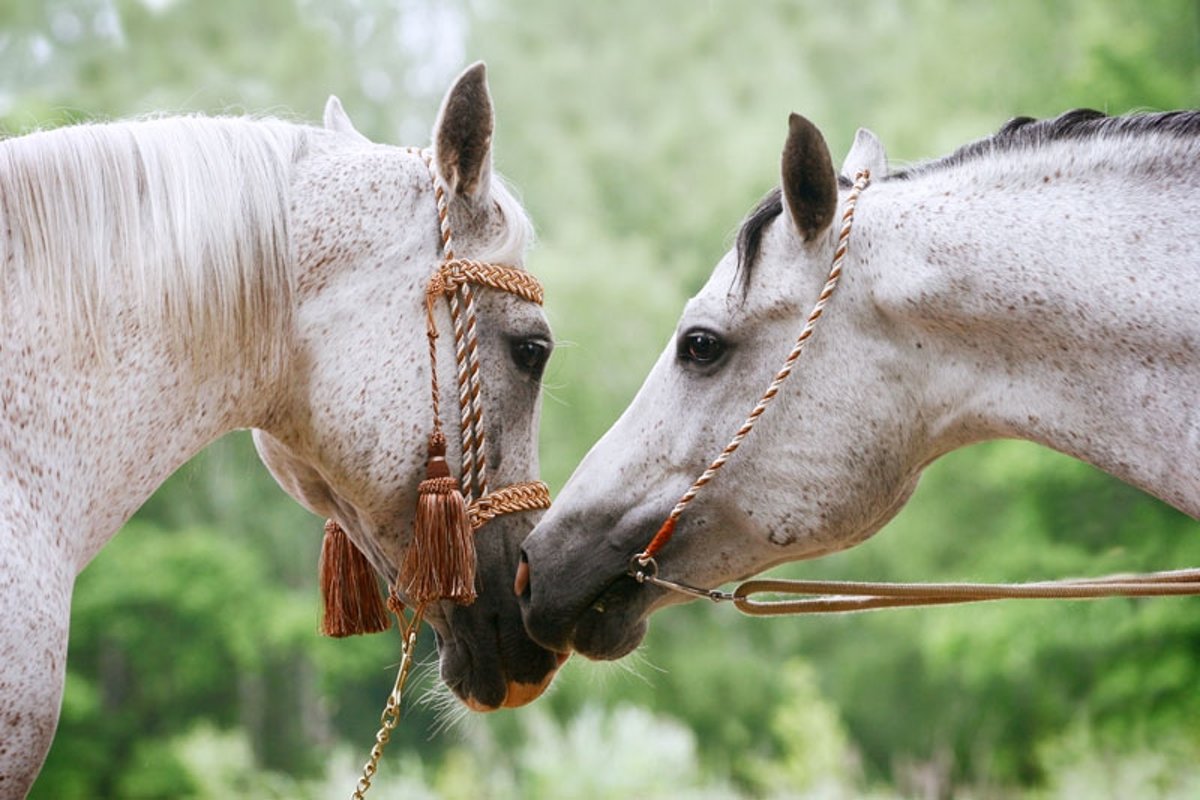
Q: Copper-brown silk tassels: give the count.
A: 2